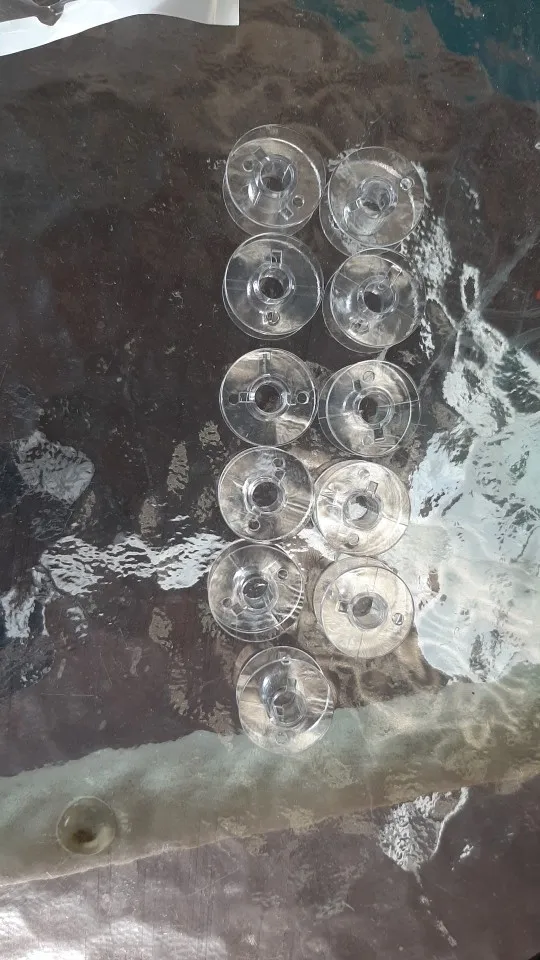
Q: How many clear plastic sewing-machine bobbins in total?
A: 11